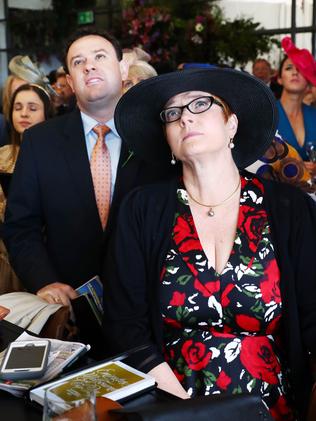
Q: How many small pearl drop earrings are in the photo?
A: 2